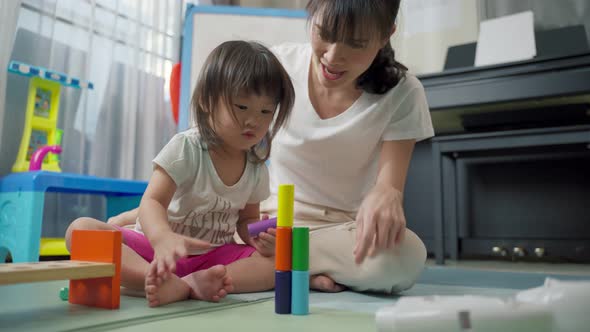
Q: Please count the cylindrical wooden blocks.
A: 6